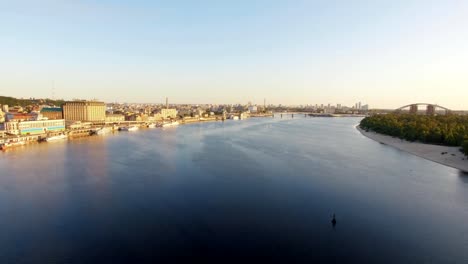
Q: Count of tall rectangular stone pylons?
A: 2